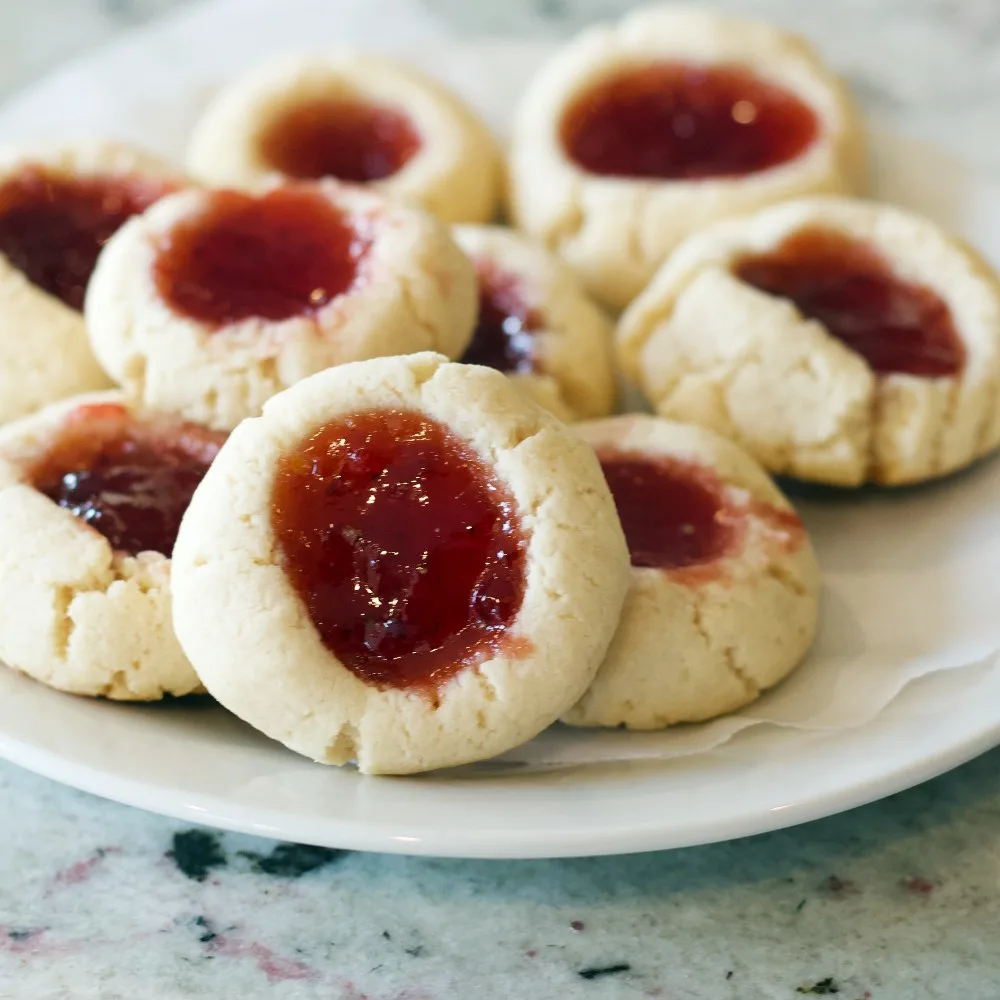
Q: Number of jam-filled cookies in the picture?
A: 9